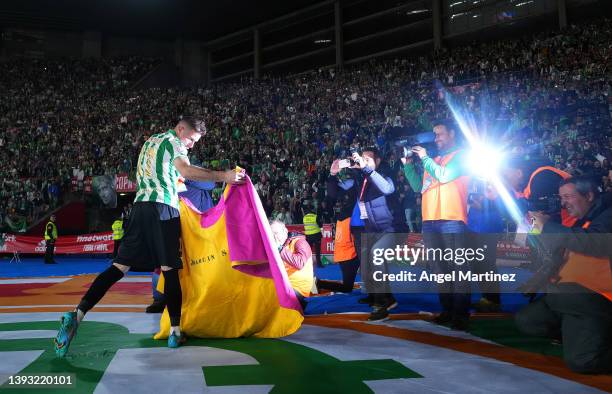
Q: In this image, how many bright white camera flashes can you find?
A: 1